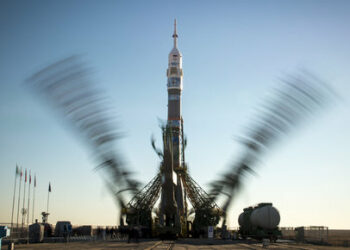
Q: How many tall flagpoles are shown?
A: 6